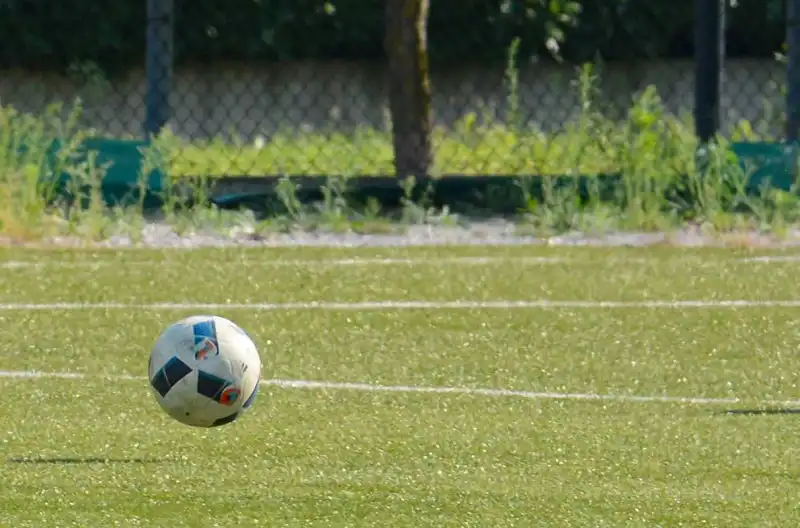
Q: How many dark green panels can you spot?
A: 2